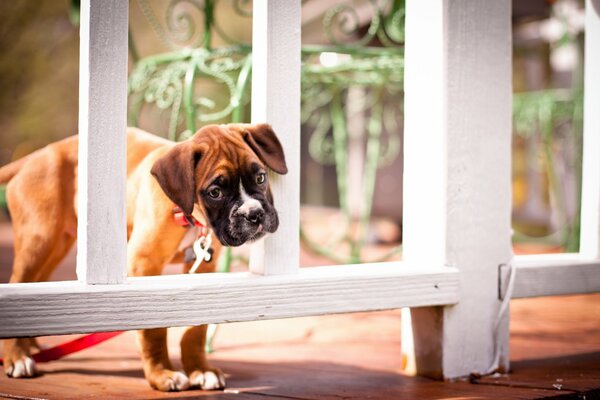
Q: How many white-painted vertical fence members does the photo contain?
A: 4